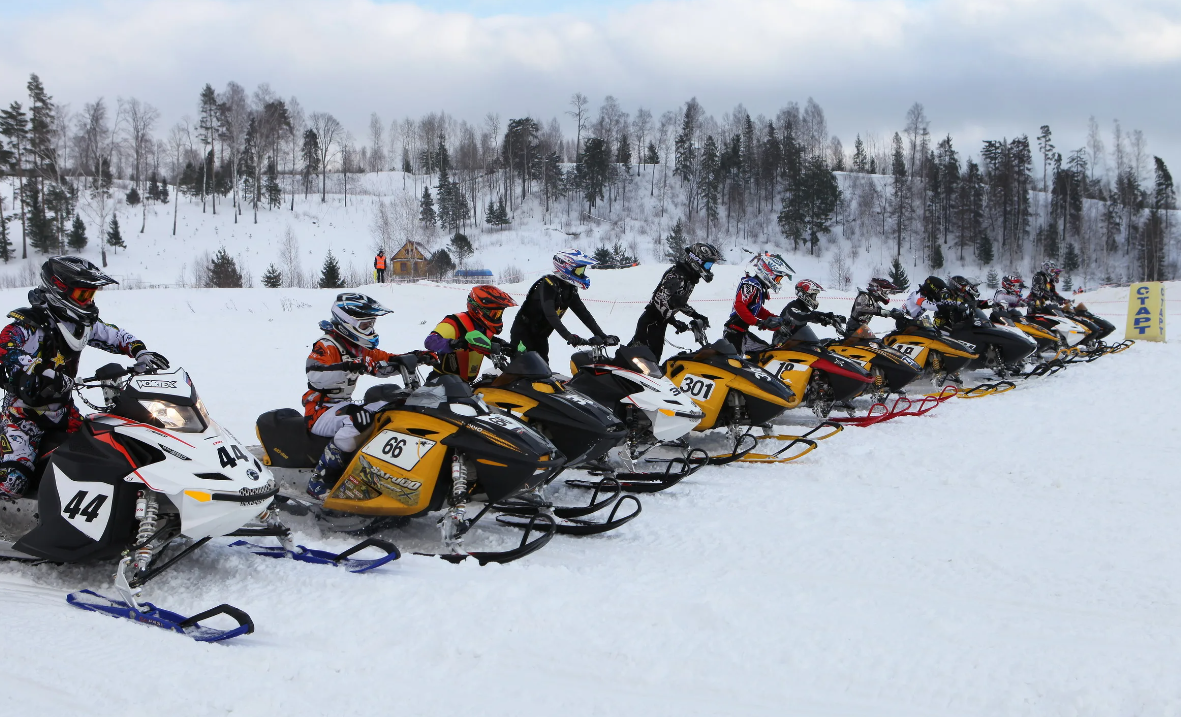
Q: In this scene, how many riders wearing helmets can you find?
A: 12